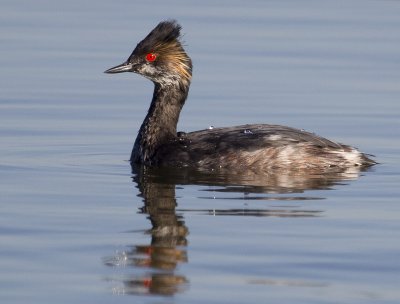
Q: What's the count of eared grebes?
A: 1